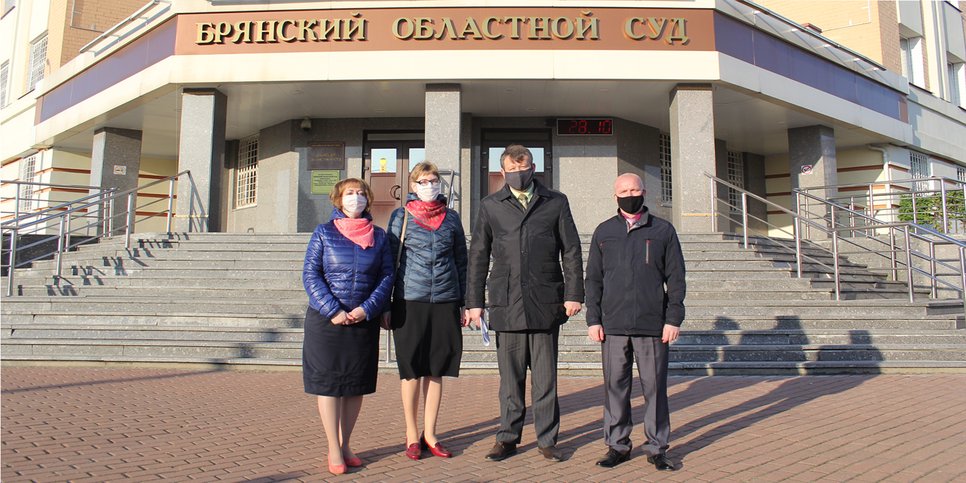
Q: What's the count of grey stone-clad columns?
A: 5